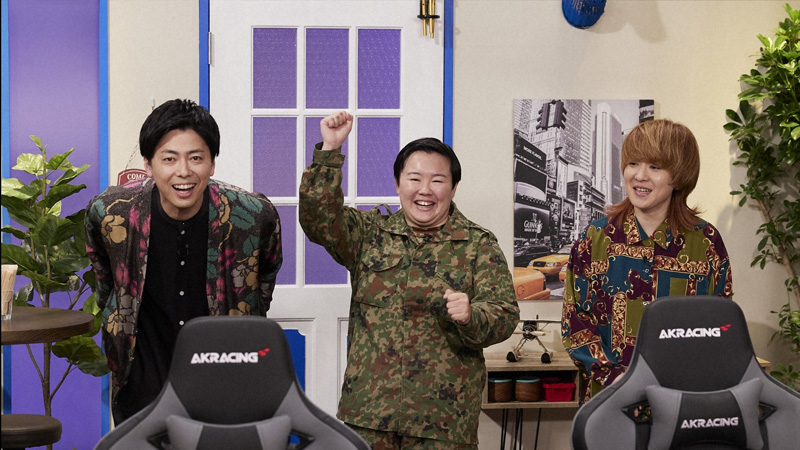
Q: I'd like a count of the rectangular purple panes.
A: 9